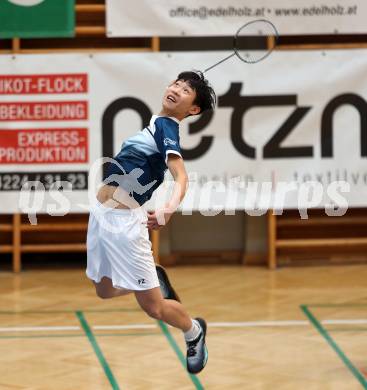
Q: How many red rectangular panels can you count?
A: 3